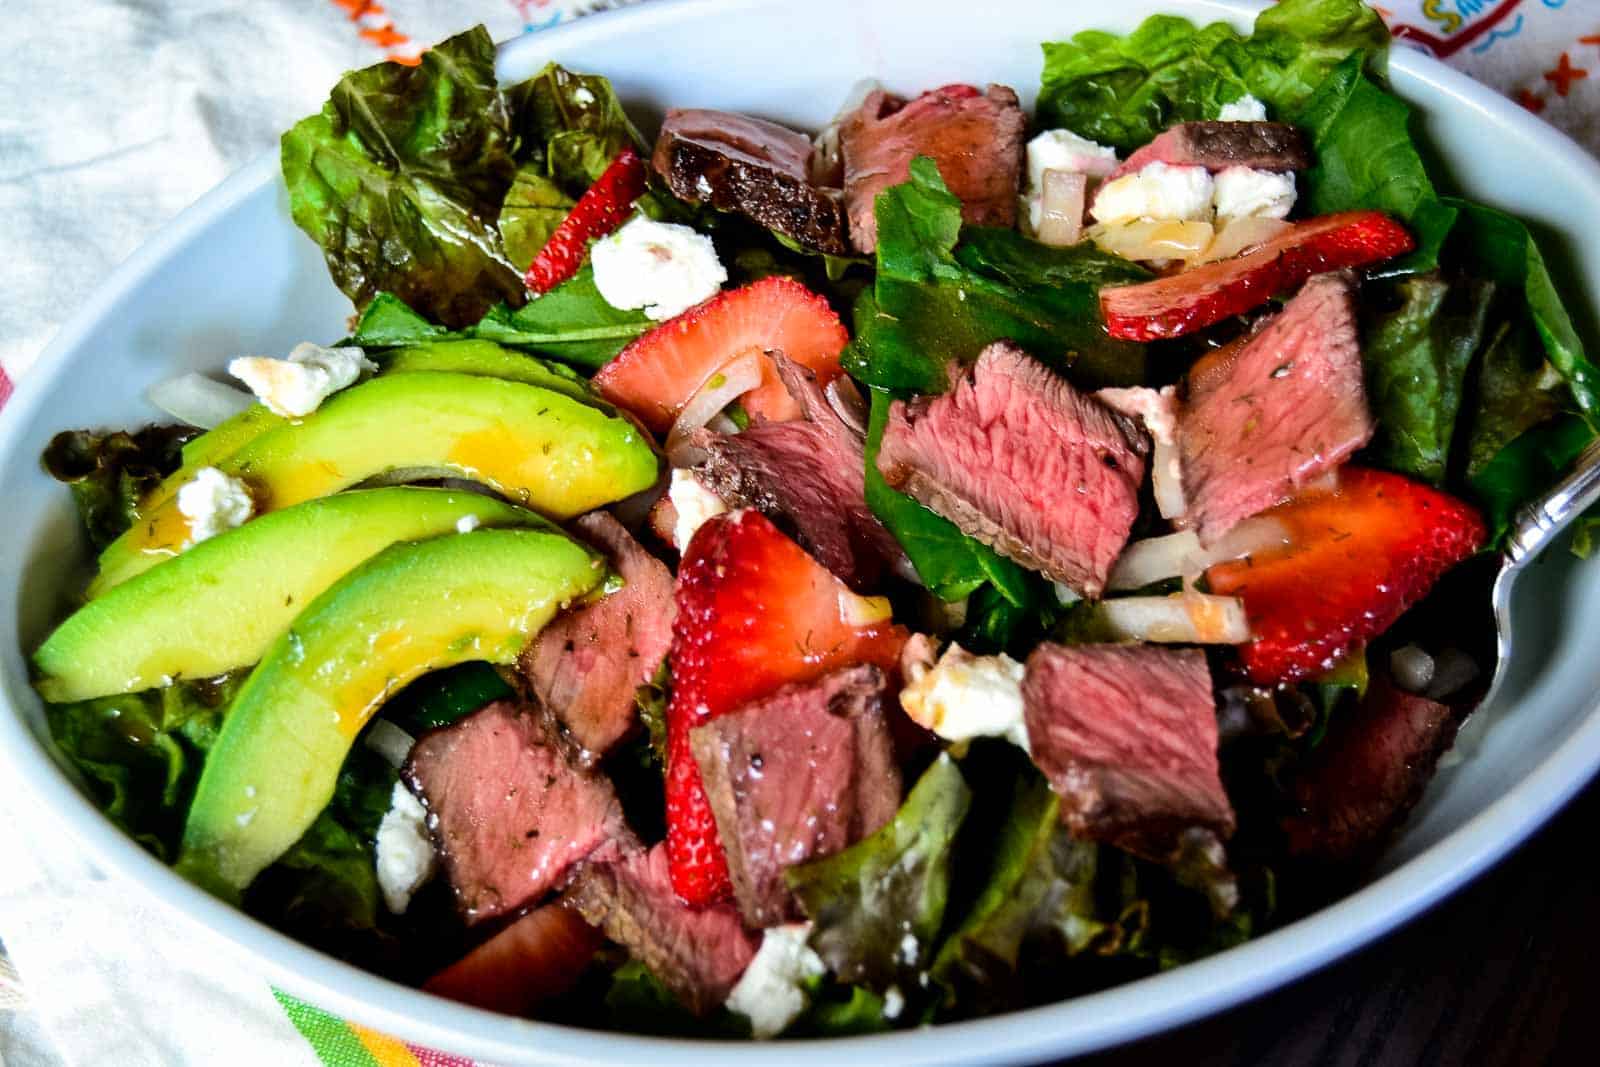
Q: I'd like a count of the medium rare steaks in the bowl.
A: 12